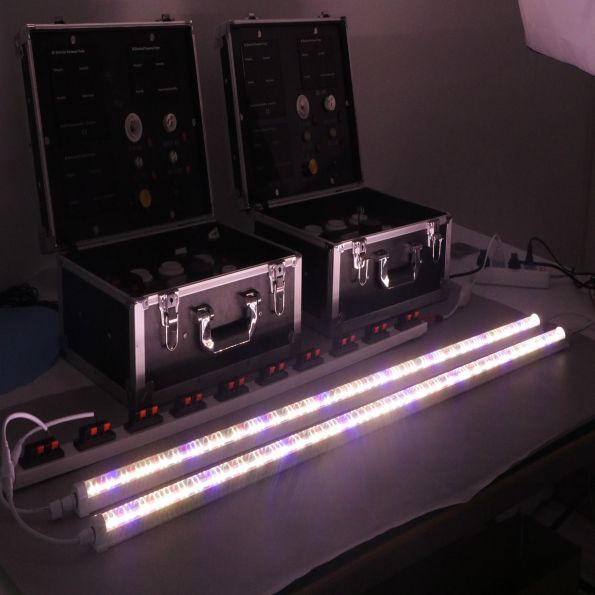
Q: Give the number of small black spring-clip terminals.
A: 10